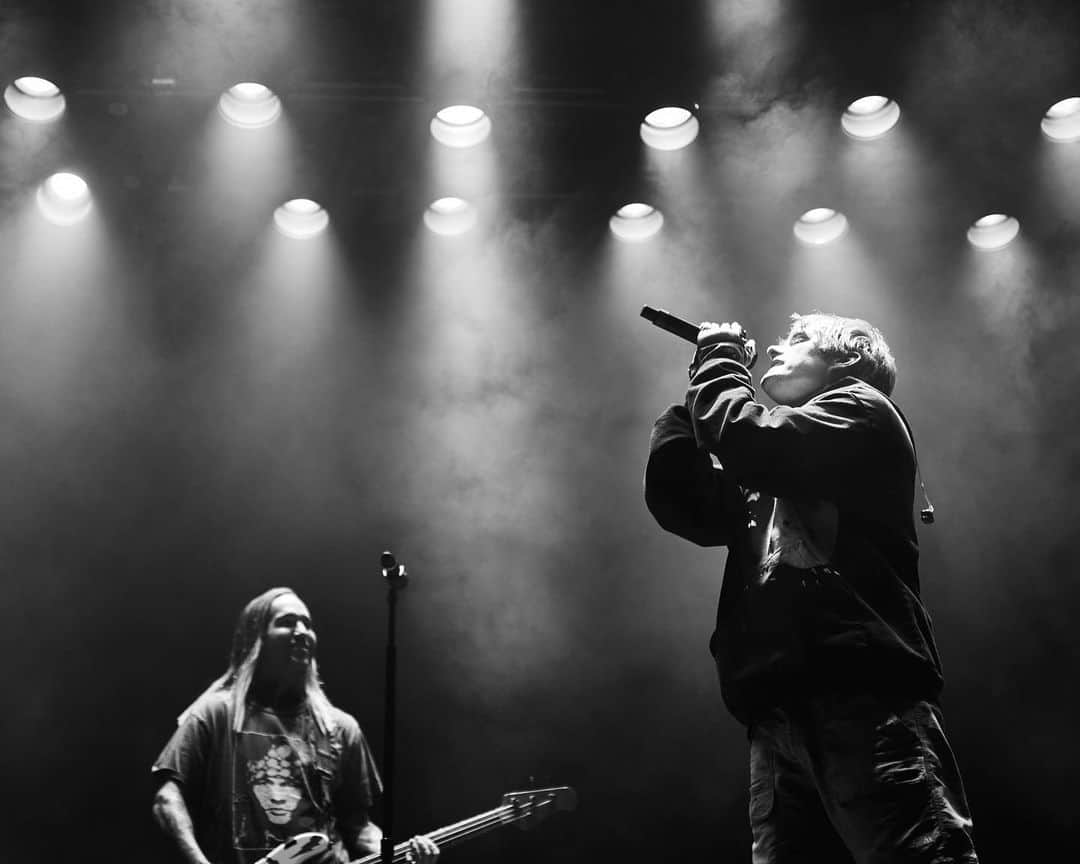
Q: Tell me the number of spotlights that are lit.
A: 12